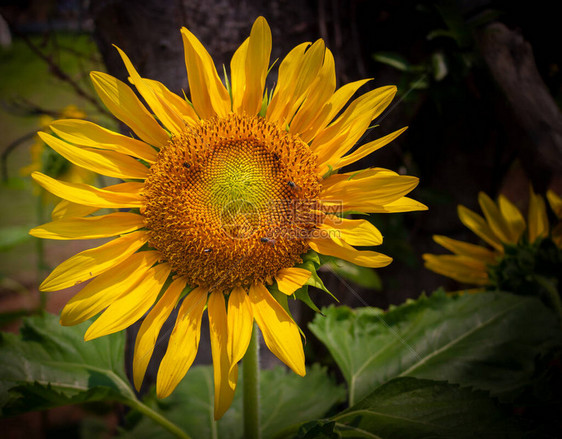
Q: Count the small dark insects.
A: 5